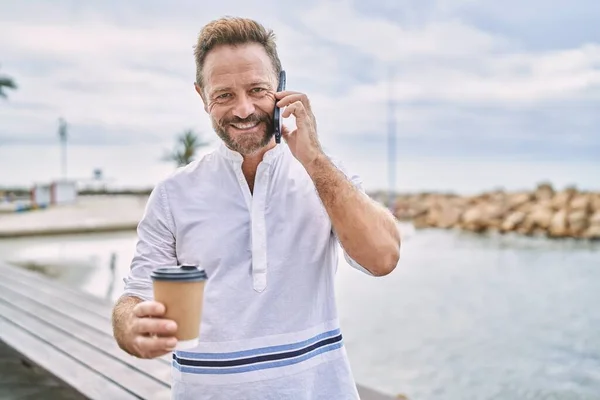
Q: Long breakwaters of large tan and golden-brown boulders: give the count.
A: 1